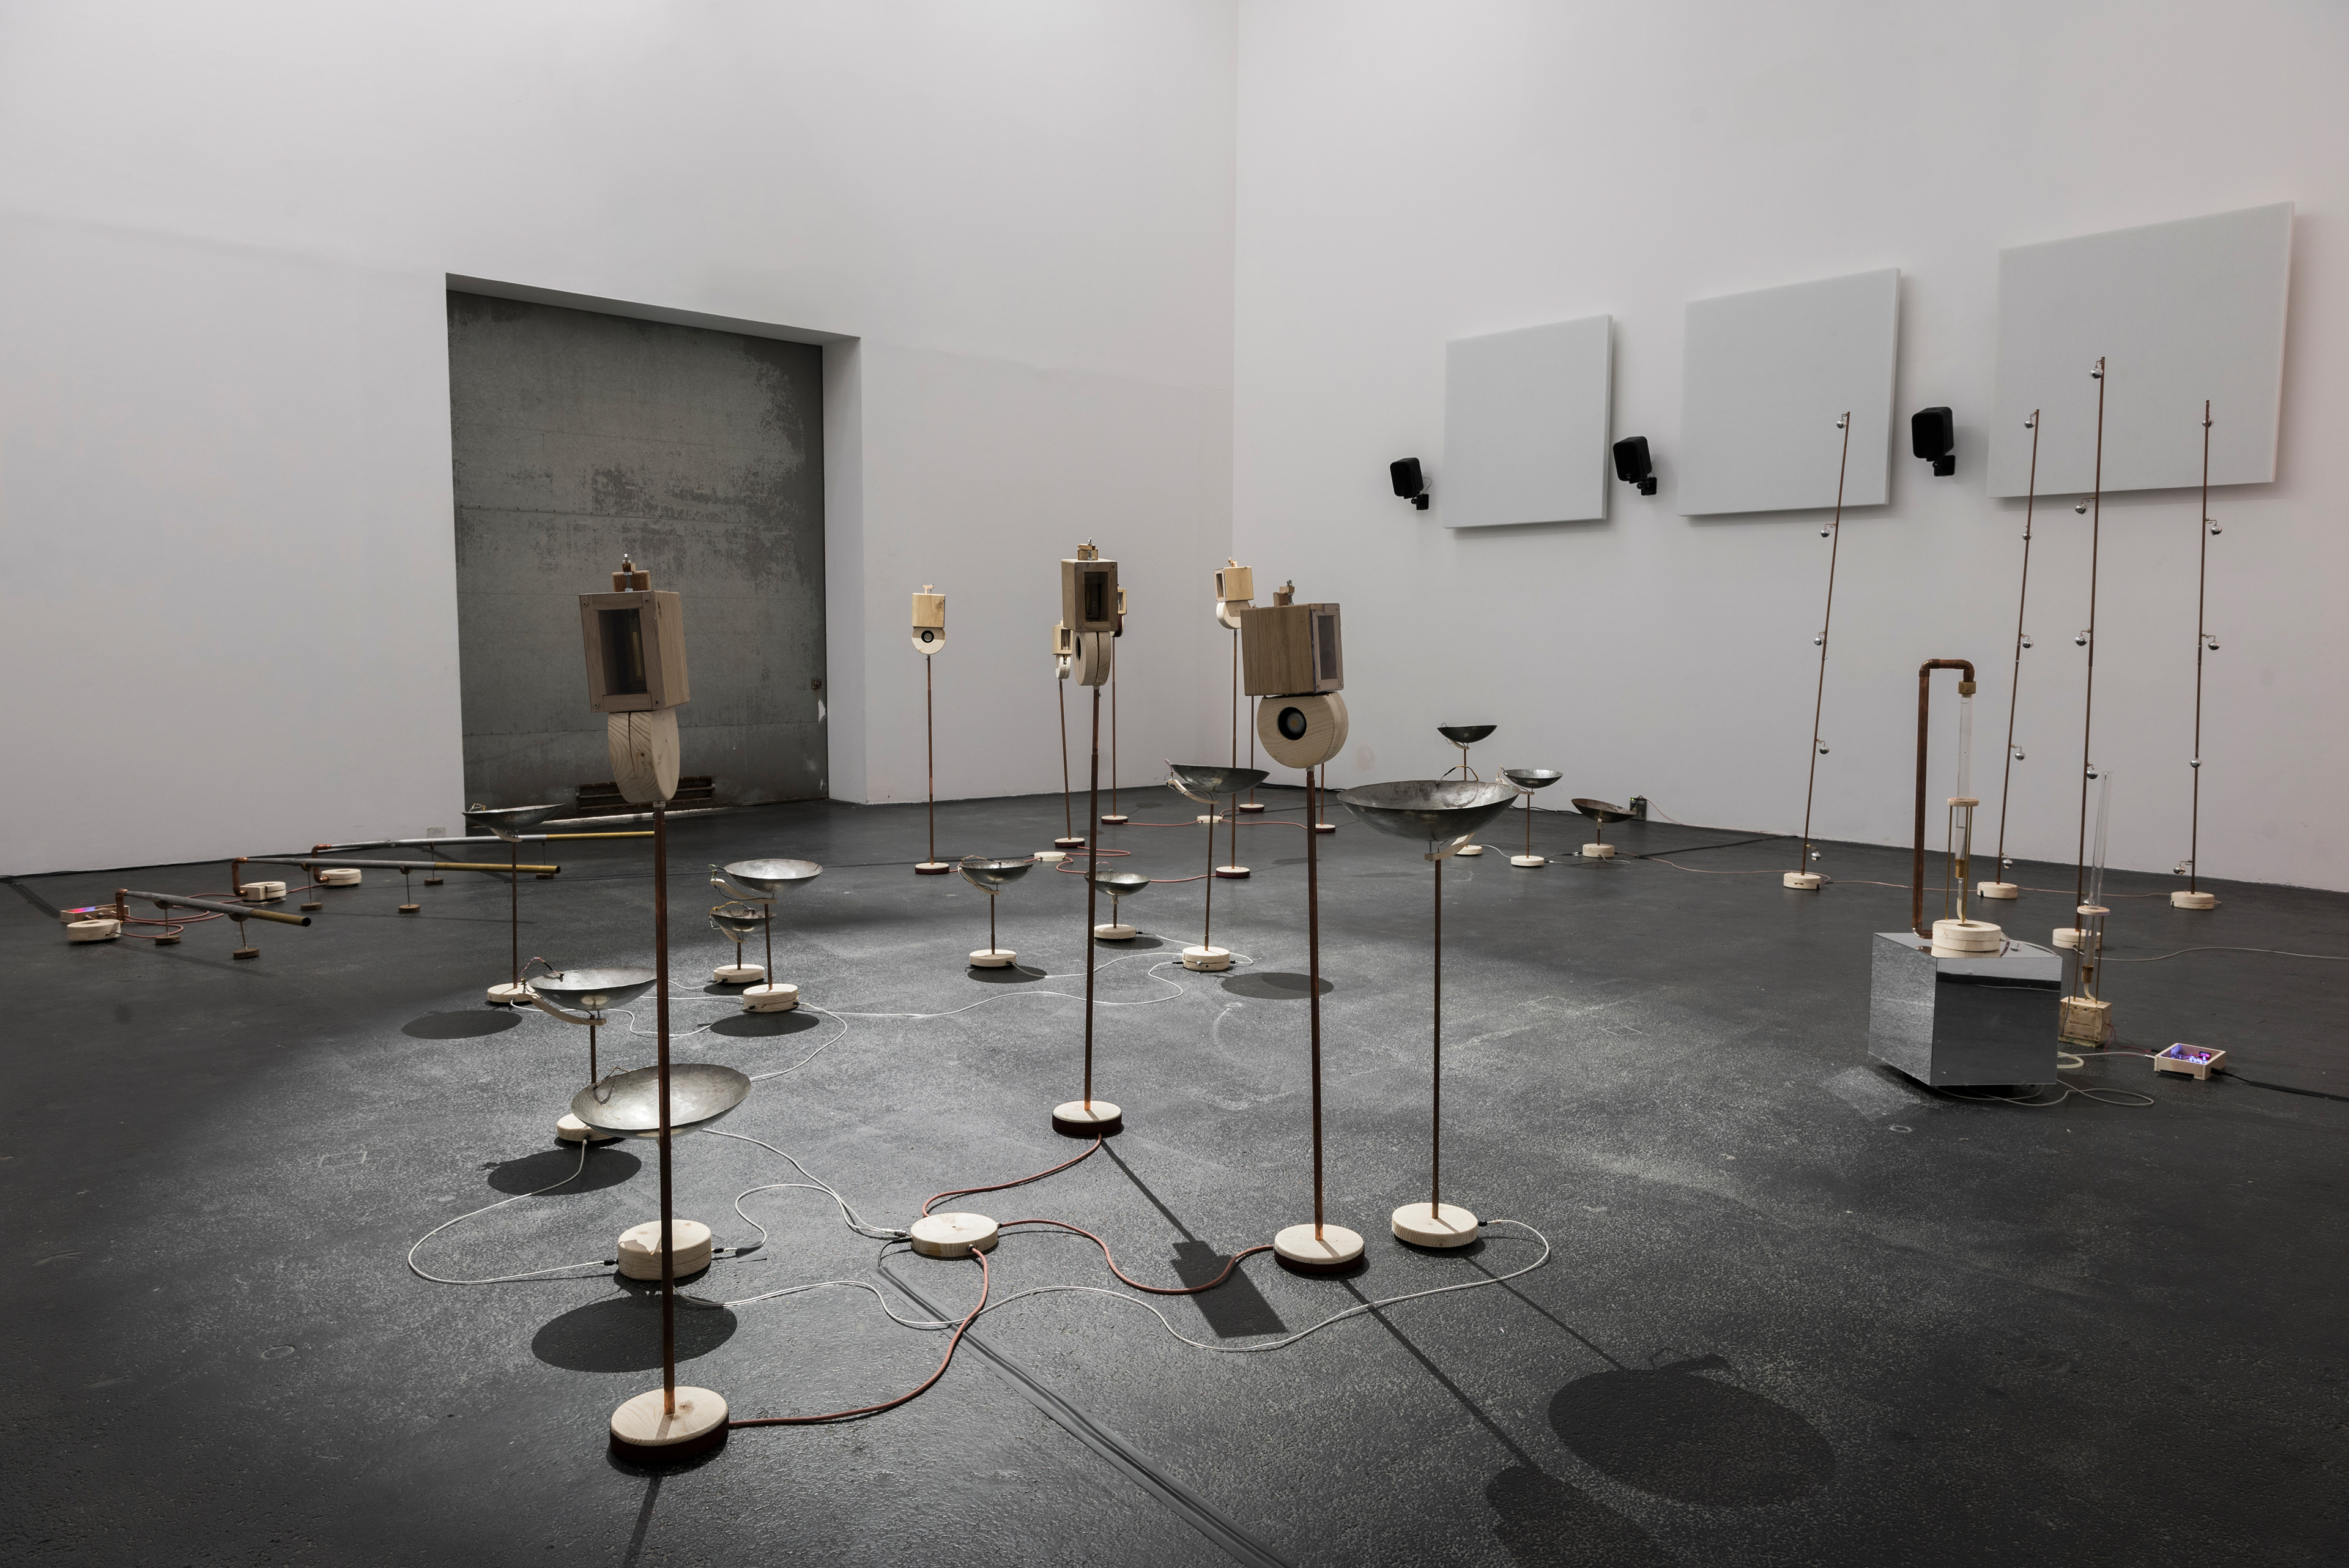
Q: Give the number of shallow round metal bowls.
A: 12